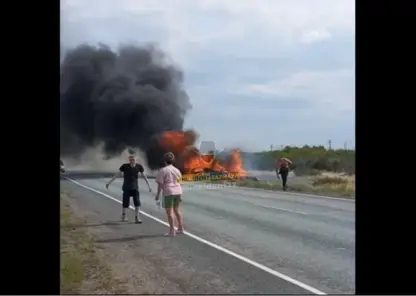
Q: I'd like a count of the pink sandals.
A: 2